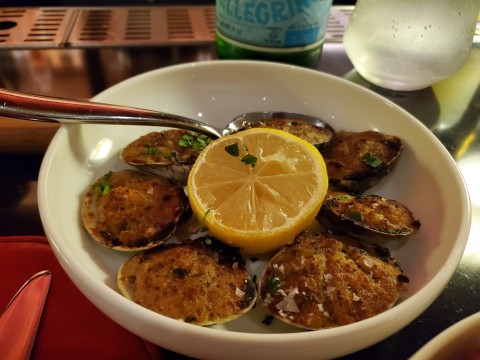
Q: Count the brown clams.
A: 7